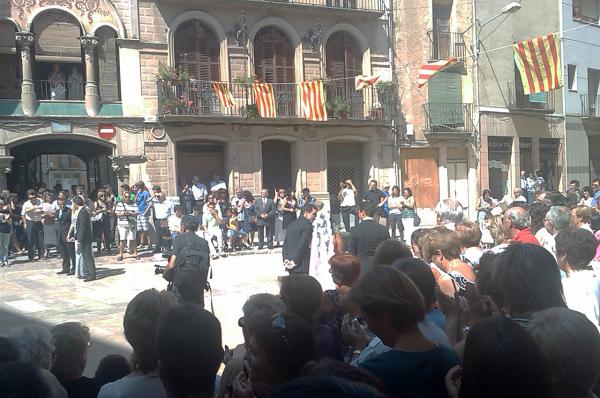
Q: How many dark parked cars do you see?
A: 0